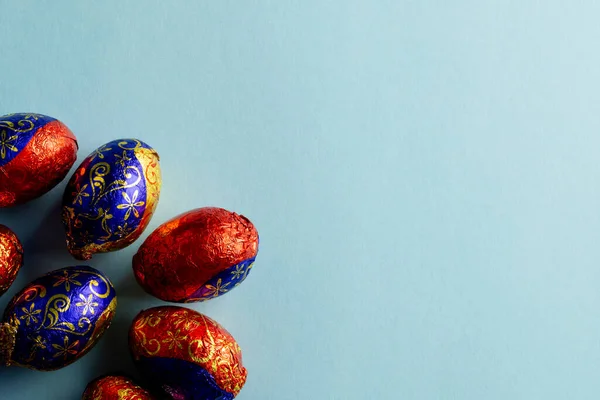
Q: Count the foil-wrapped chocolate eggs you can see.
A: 7